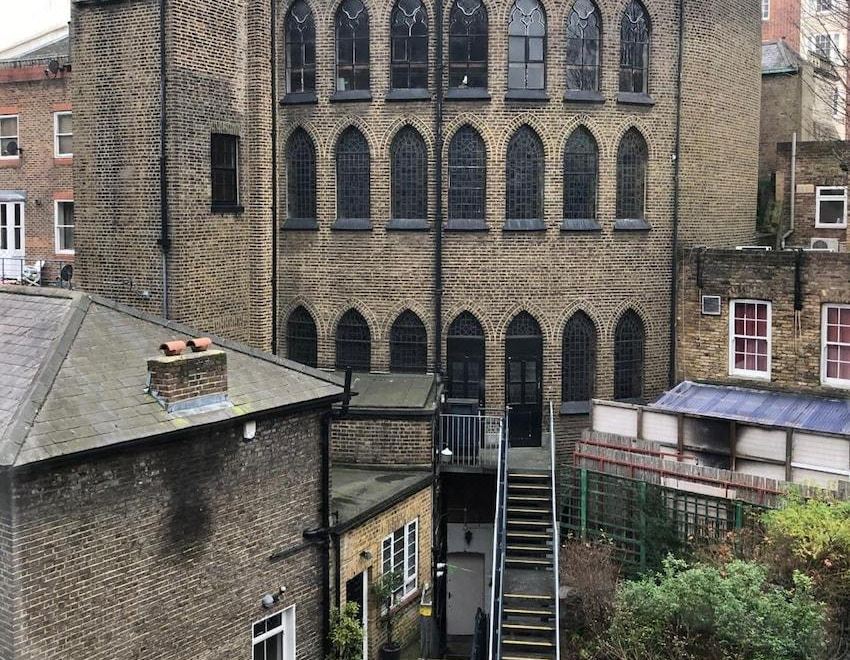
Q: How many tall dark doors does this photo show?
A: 2